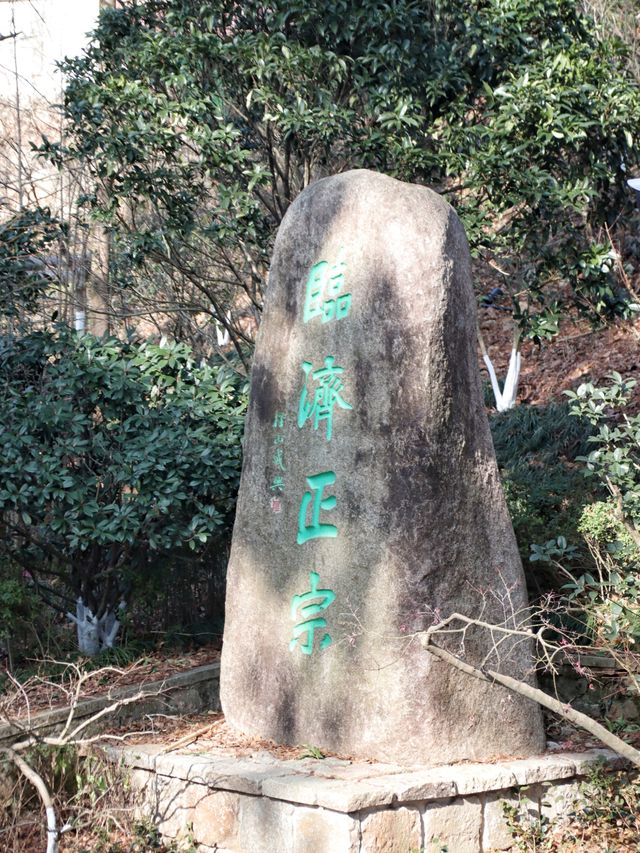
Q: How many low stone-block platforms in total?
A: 1